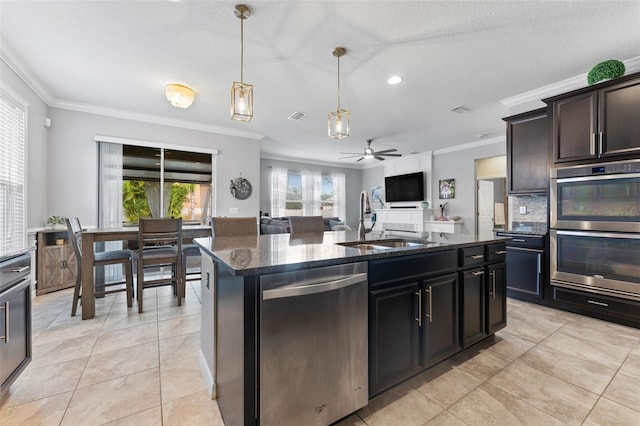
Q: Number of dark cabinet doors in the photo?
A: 9